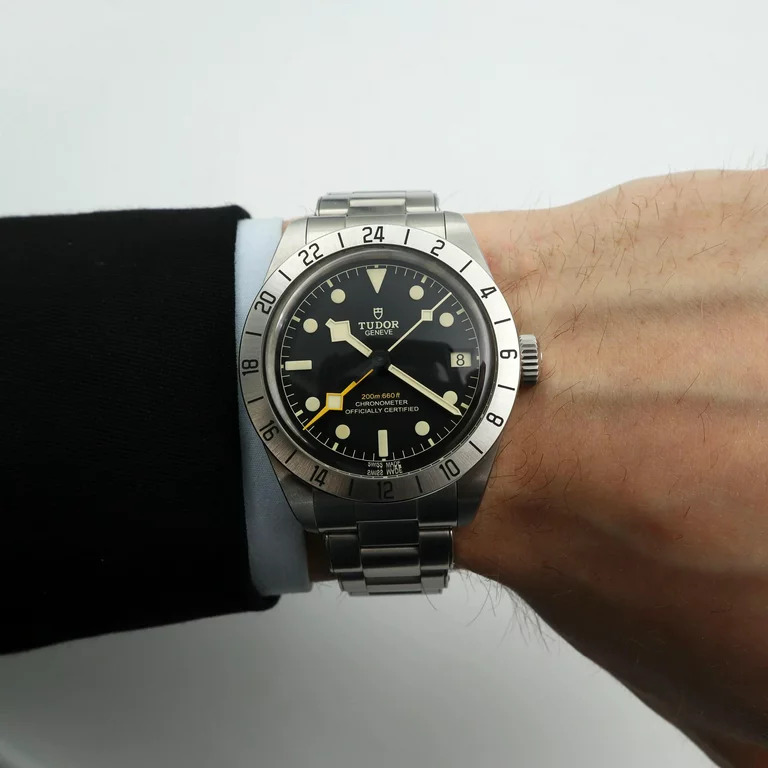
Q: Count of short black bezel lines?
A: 12